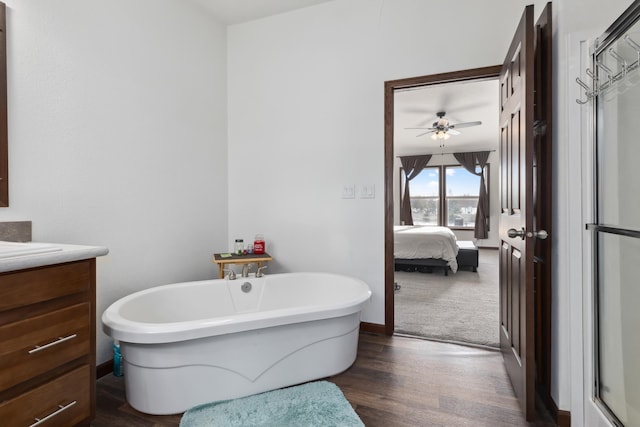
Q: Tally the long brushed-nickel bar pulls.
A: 2